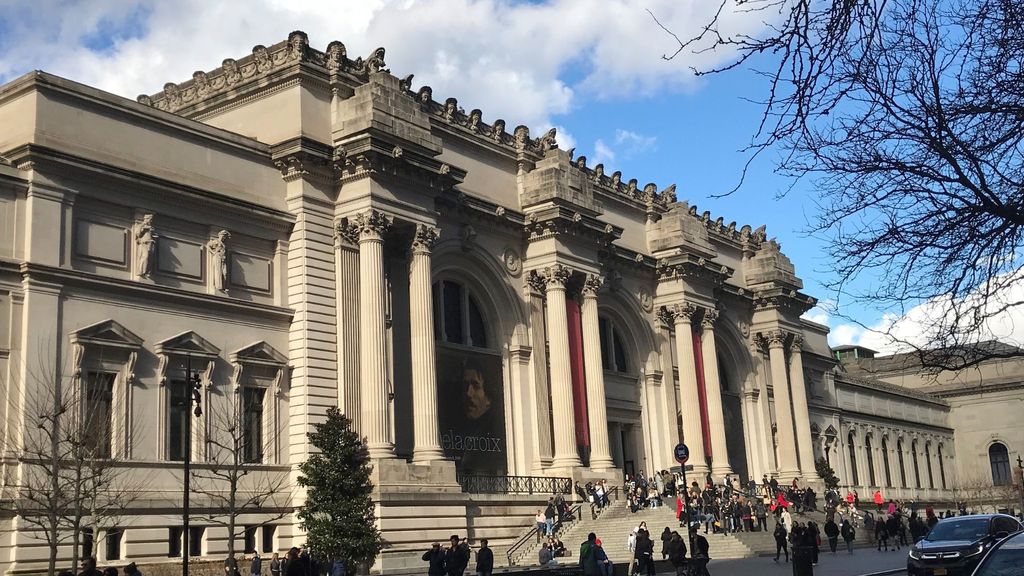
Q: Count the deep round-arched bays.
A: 3